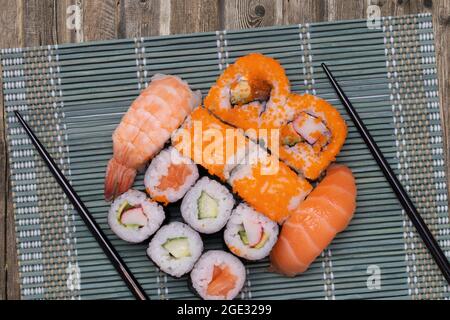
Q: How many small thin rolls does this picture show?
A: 6